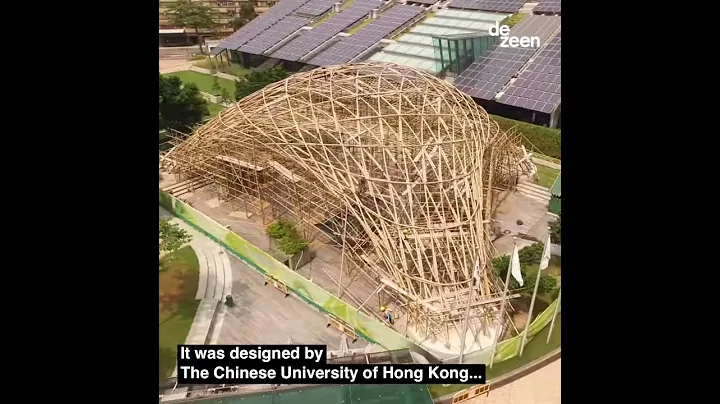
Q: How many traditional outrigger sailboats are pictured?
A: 0